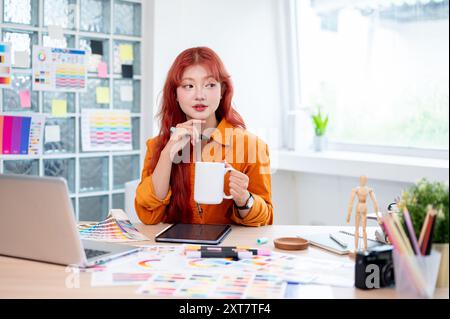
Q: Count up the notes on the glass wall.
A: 11